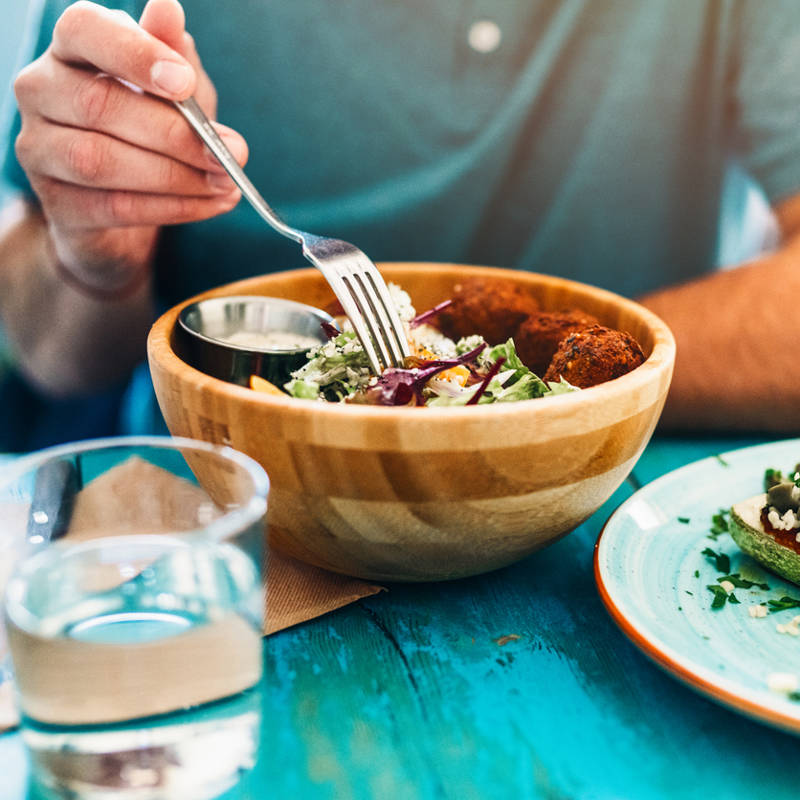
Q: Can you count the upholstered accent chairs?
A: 0